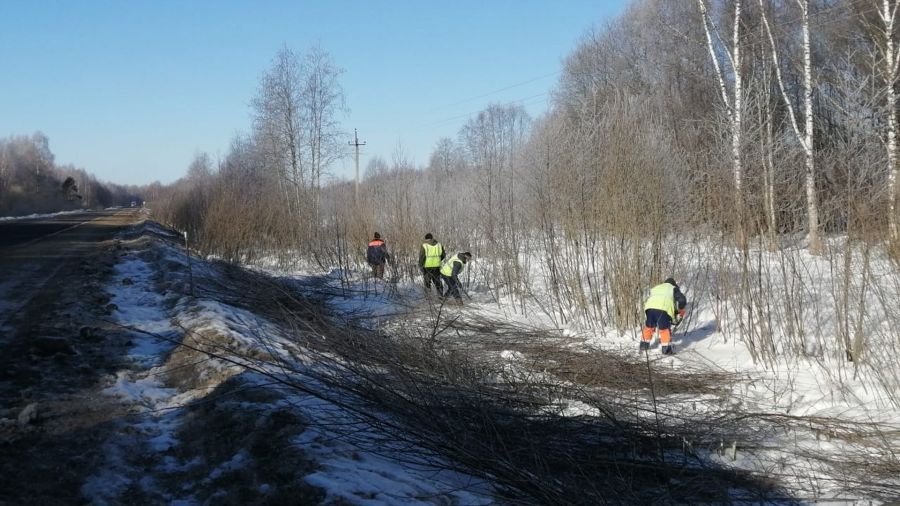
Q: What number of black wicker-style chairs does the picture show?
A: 0